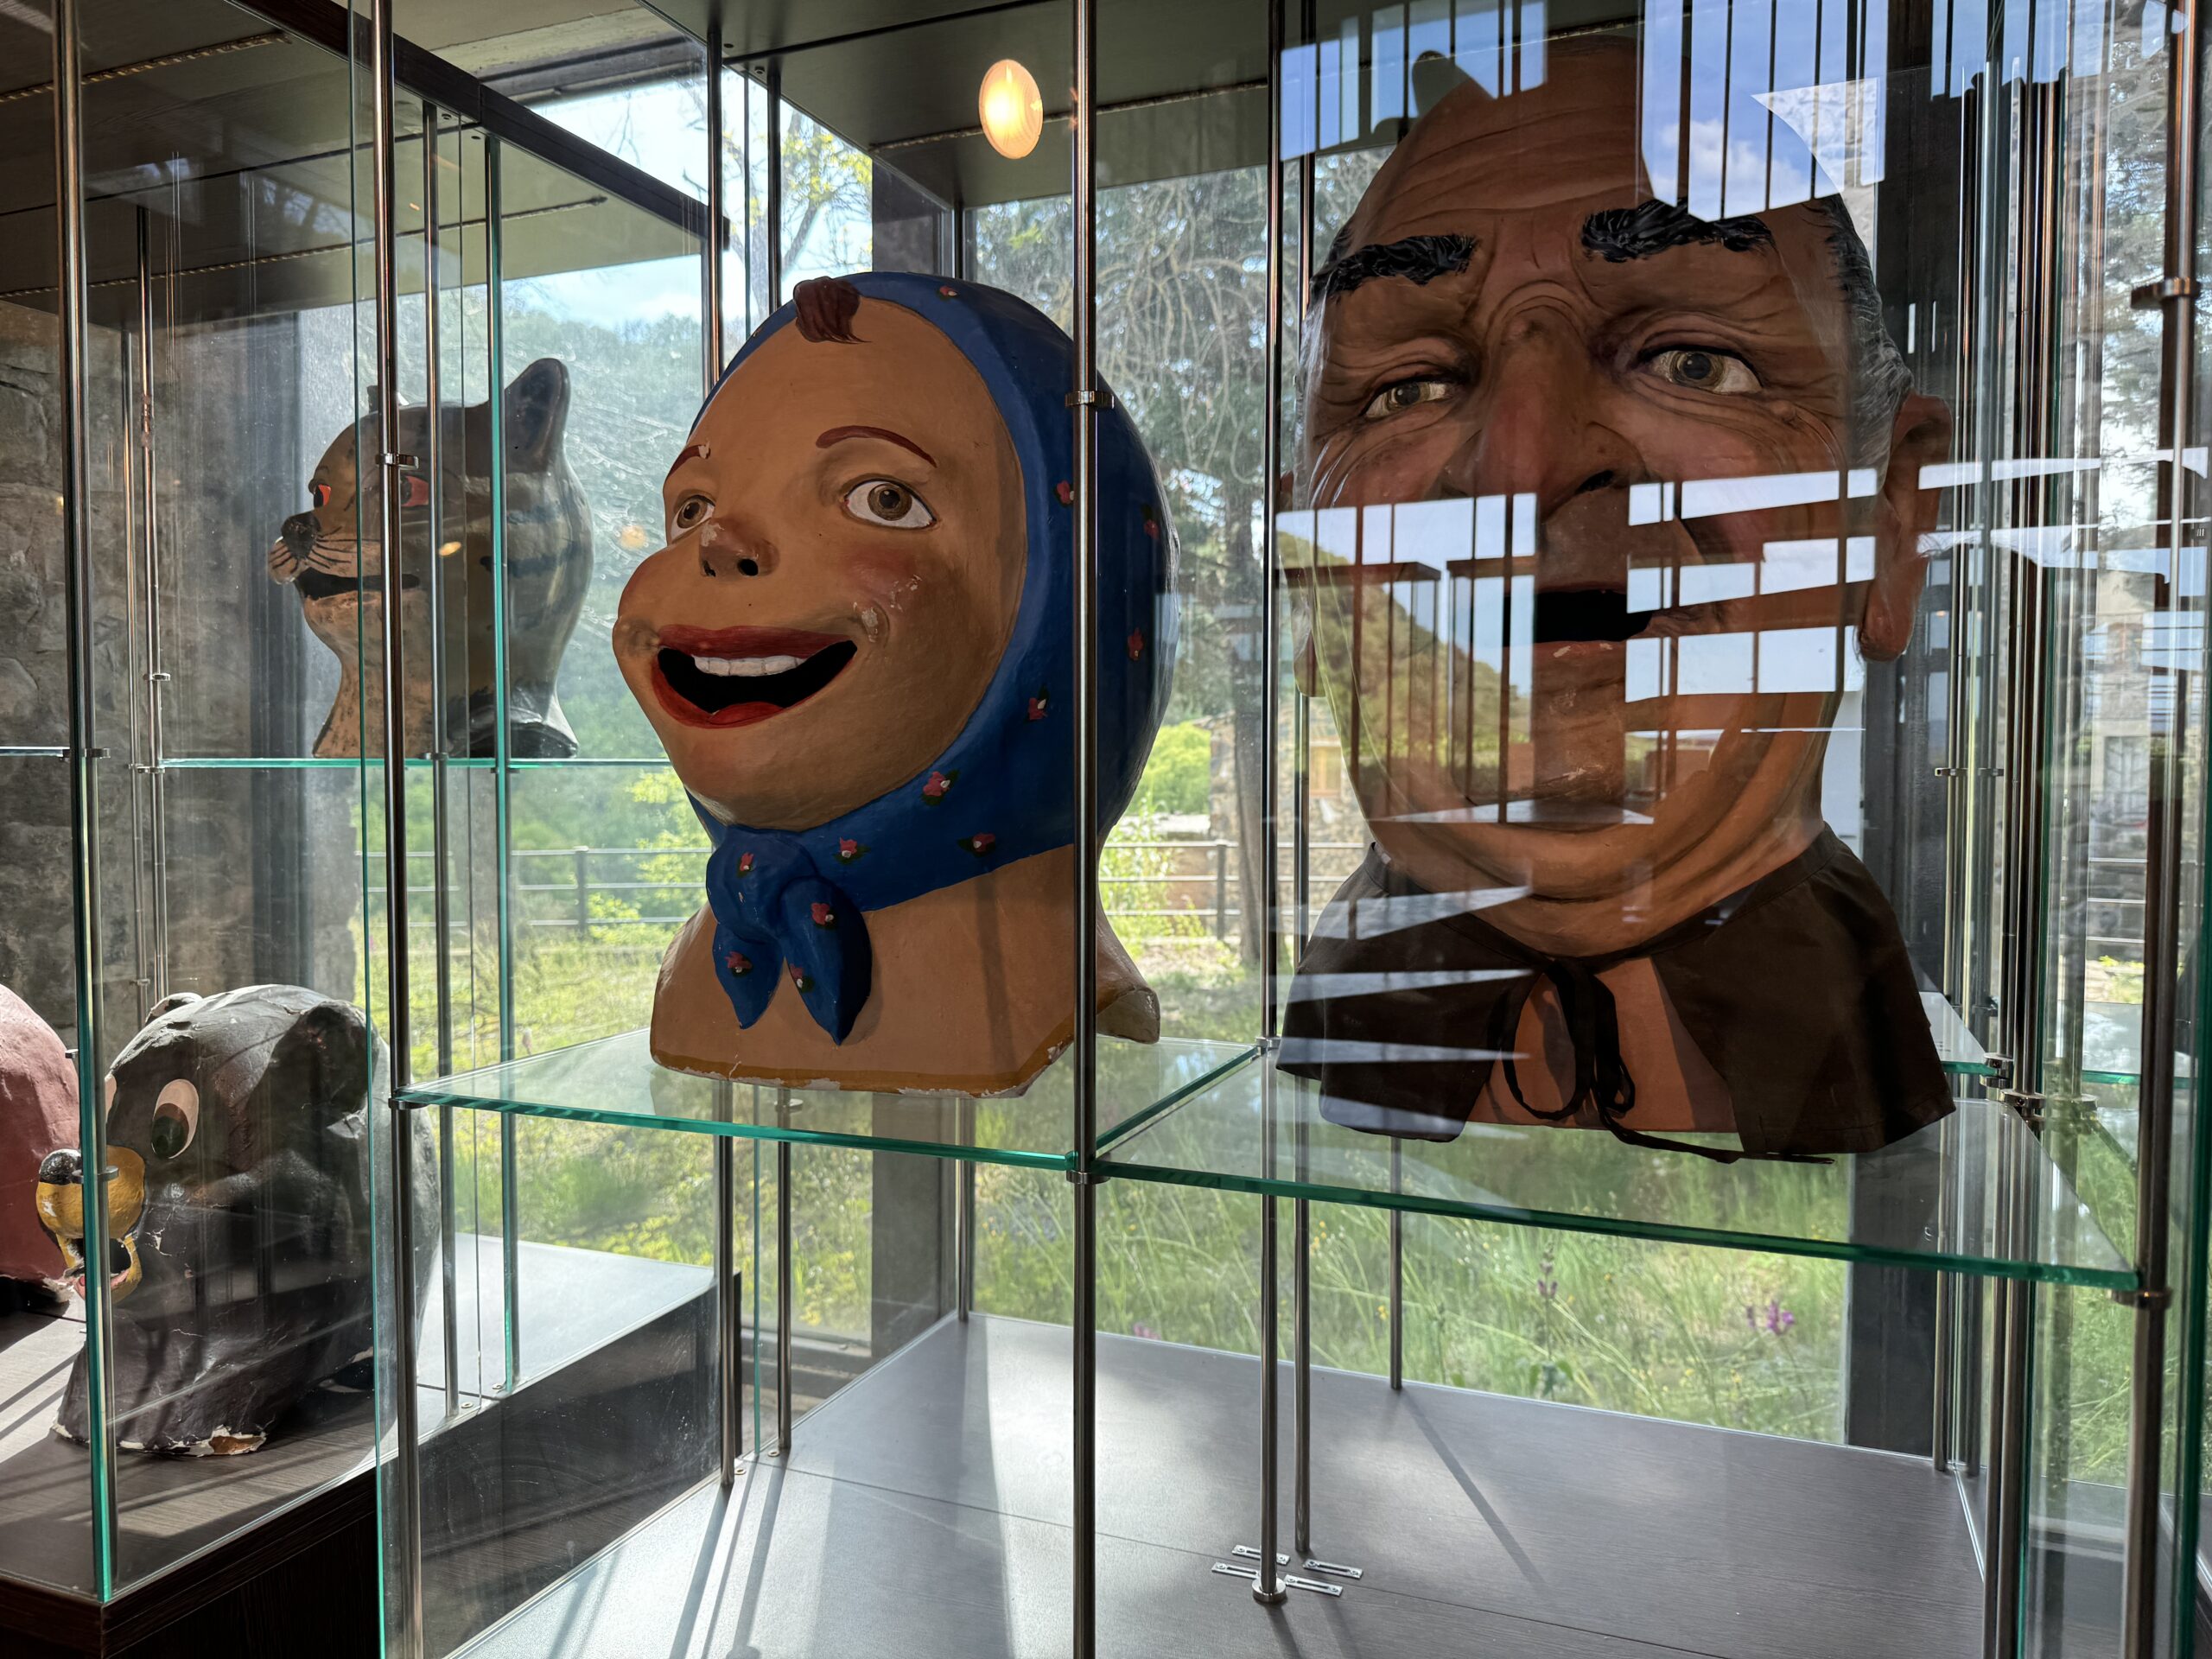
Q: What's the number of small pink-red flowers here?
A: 12